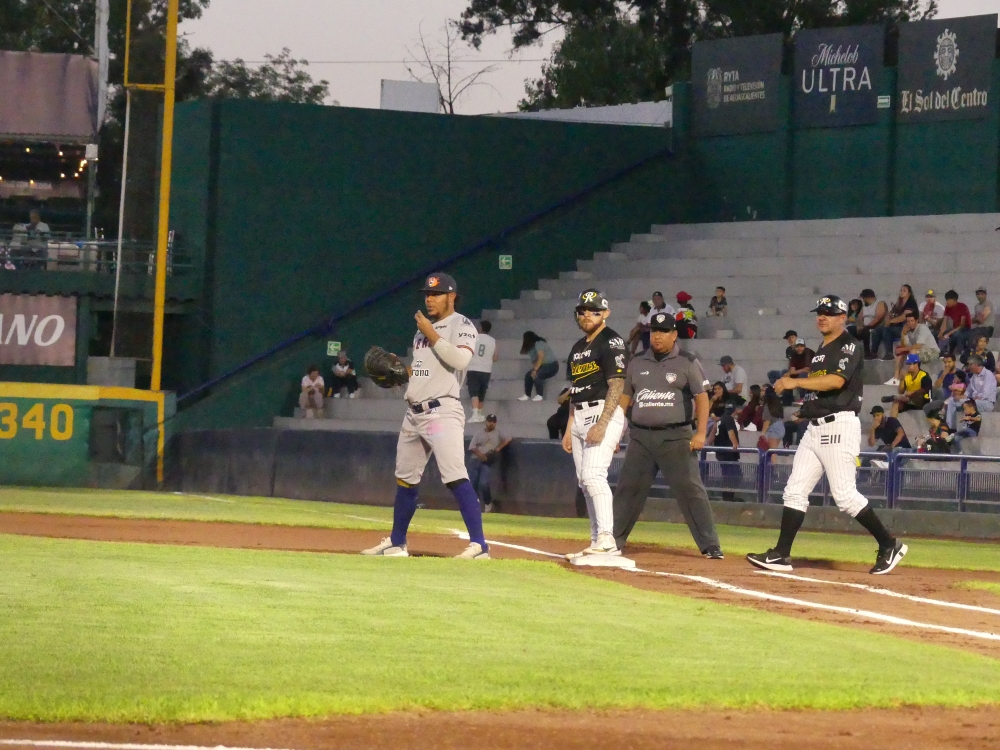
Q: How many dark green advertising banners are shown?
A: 3